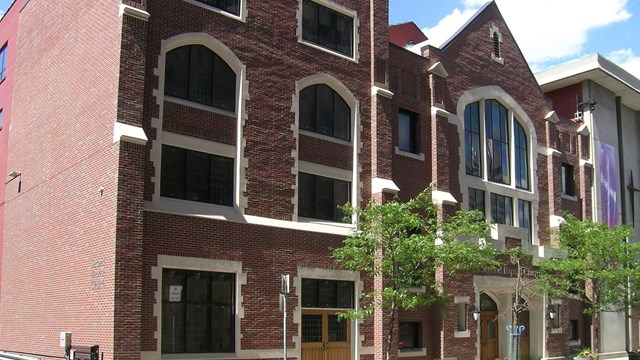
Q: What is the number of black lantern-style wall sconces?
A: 2